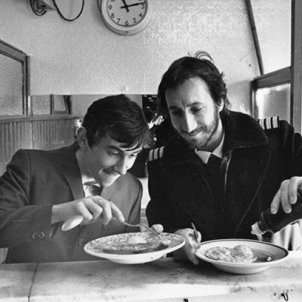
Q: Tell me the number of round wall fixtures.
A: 1